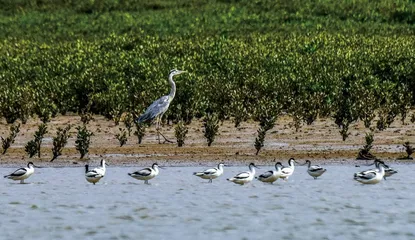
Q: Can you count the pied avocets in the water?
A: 11